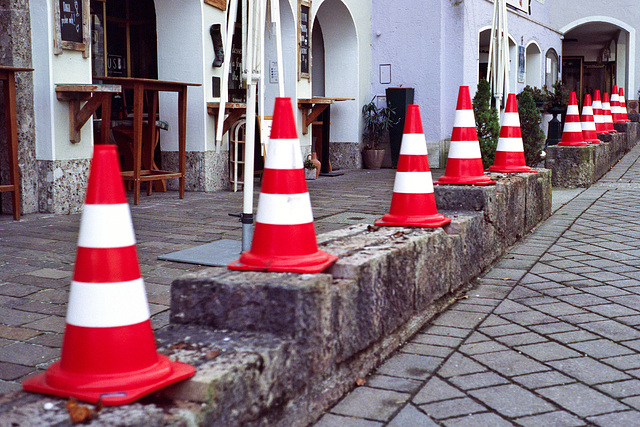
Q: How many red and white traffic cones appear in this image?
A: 11